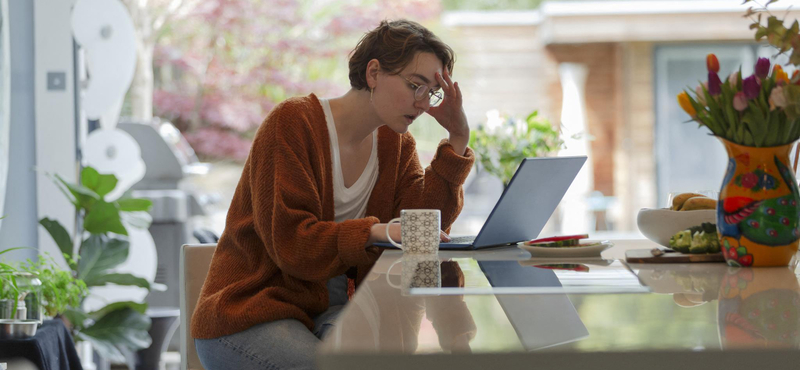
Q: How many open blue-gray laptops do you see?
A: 1